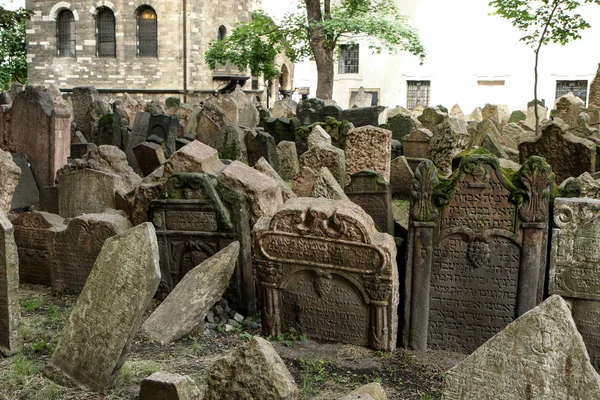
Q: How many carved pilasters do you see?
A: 4